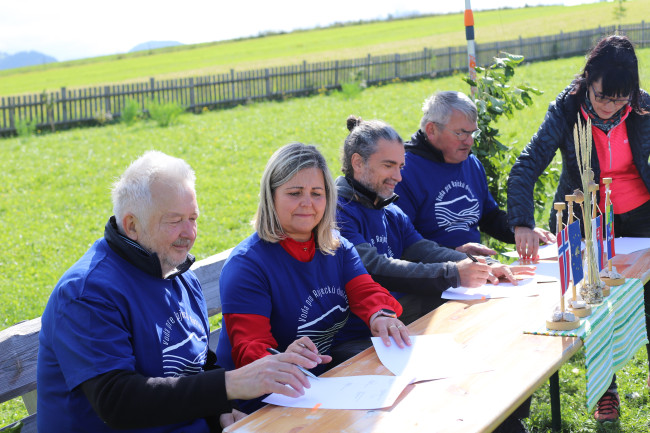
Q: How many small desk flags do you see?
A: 4